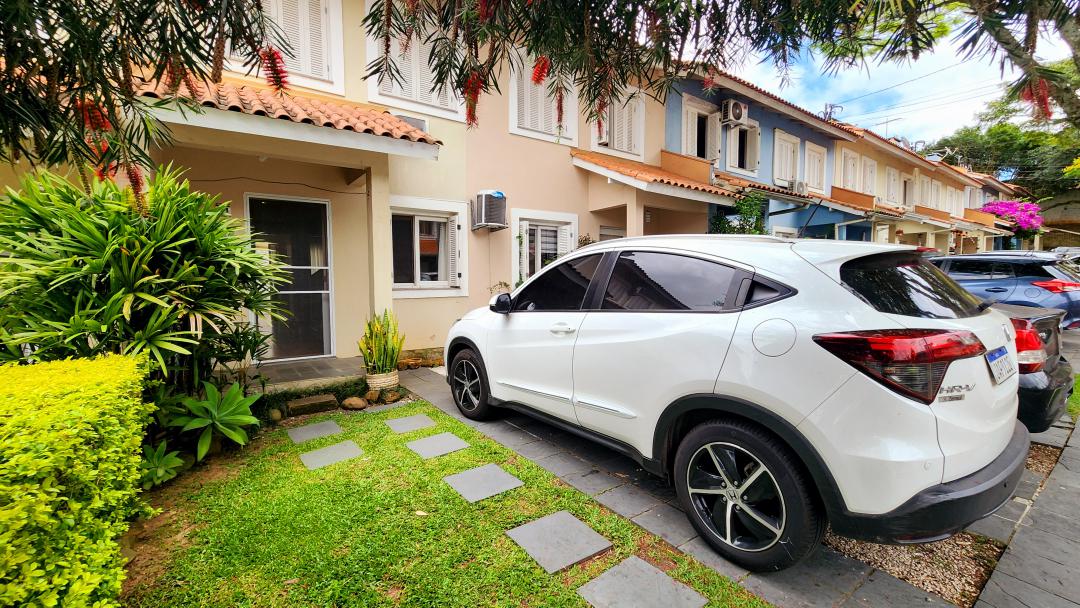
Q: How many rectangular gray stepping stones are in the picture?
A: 7